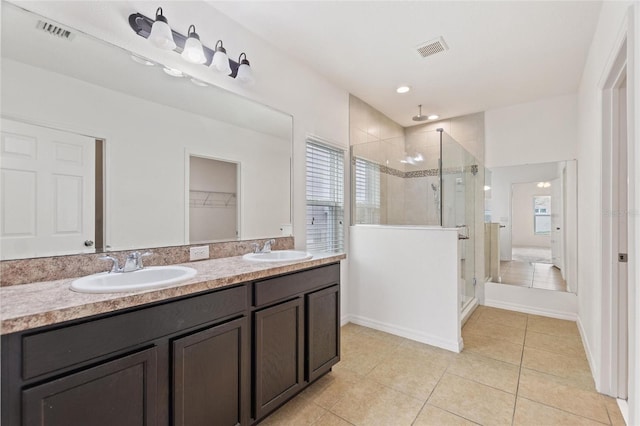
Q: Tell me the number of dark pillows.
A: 0